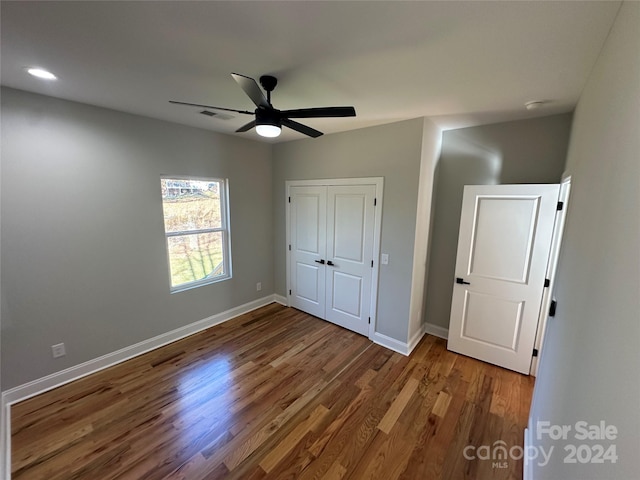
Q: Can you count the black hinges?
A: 9